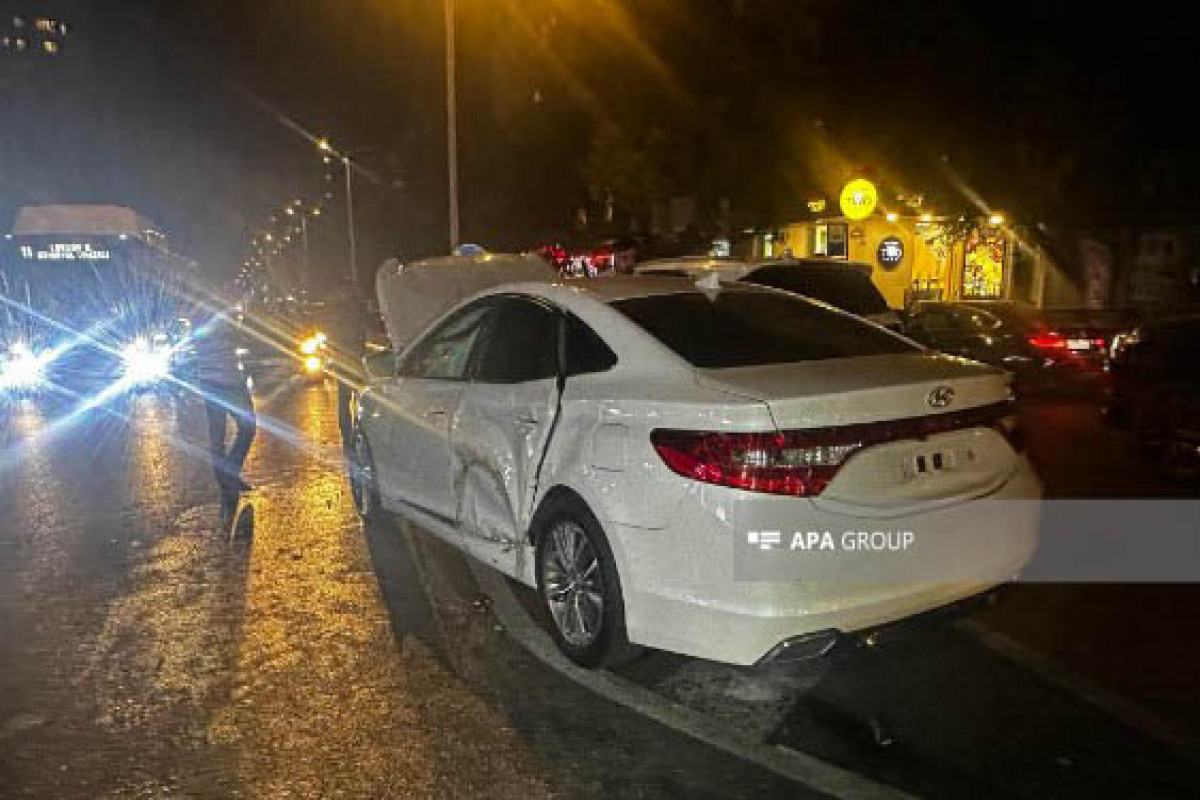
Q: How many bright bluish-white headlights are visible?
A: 2